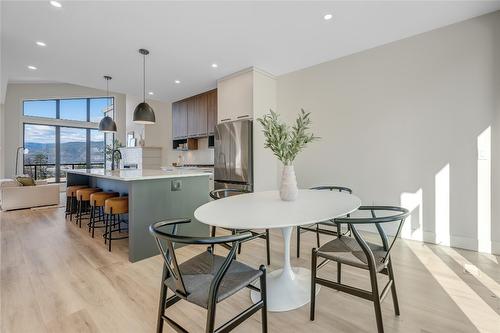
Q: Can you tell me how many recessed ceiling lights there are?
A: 7